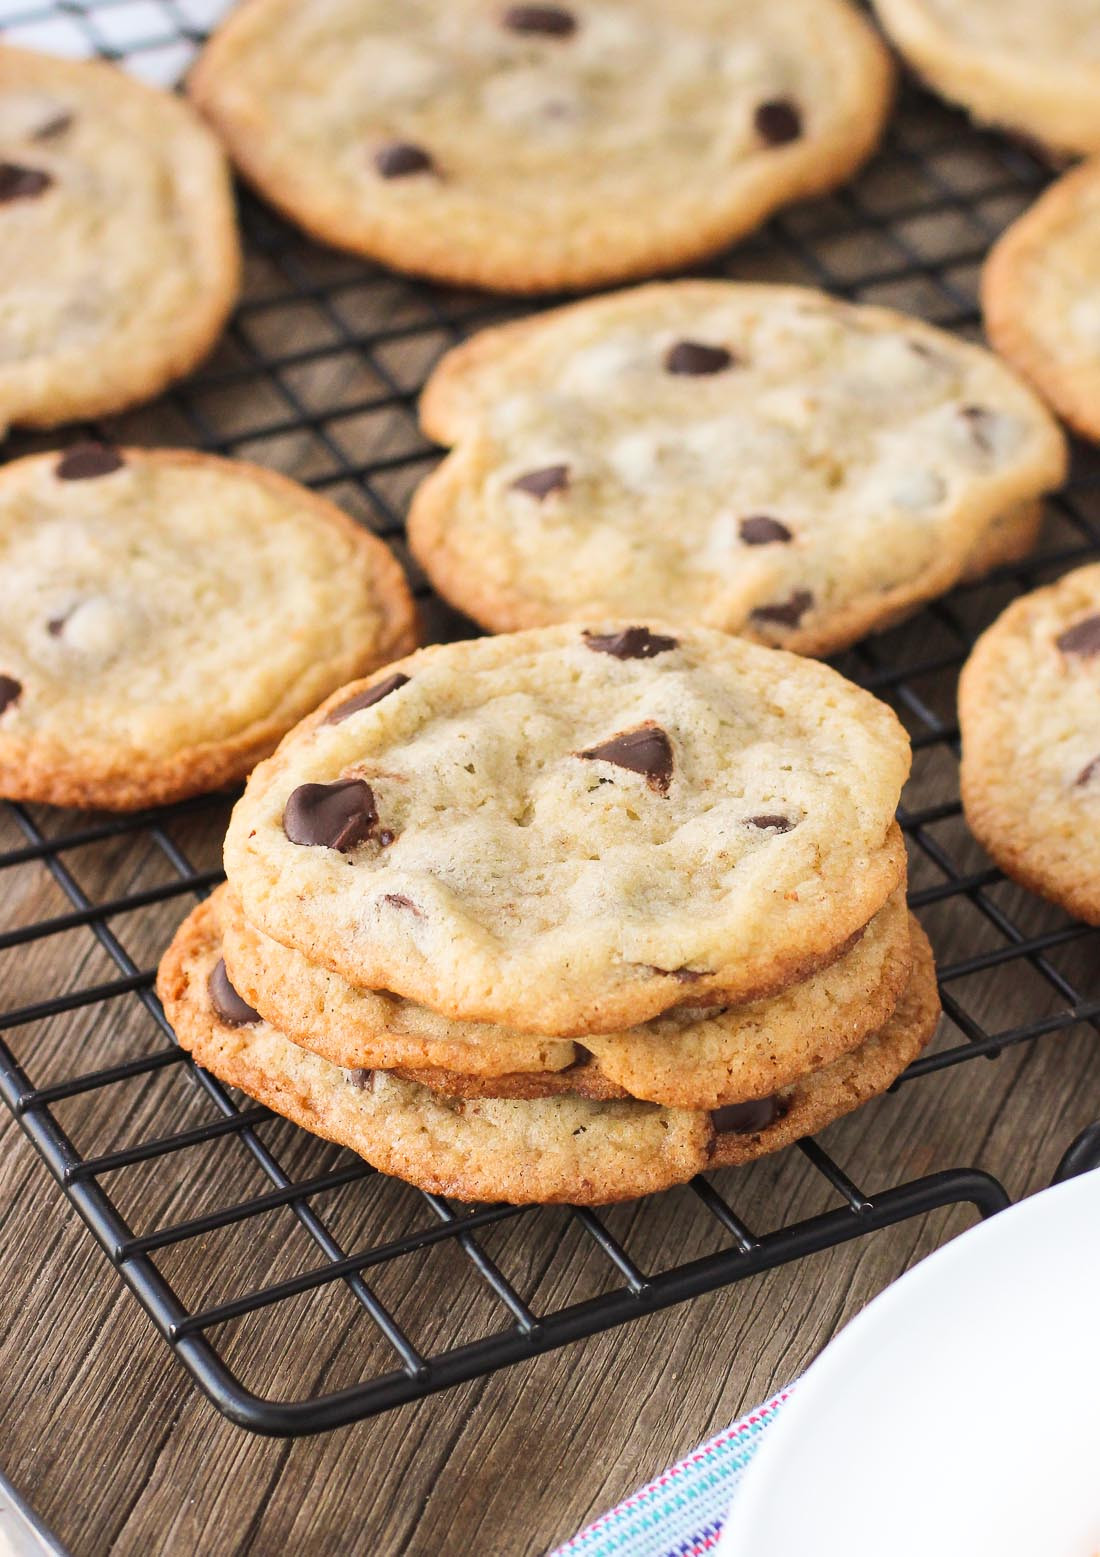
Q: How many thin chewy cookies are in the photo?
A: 10